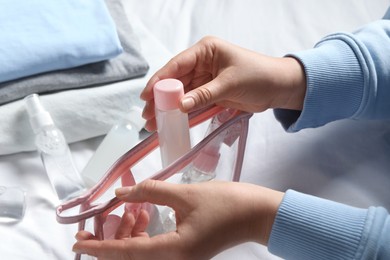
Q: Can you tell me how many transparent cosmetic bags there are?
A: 1